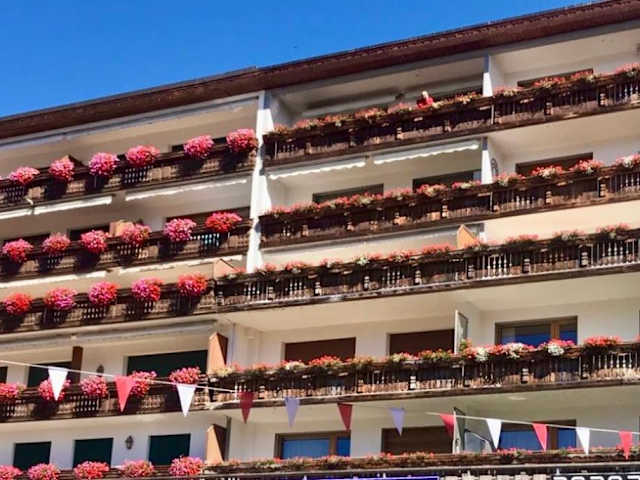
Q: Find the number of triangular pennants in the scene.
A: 12